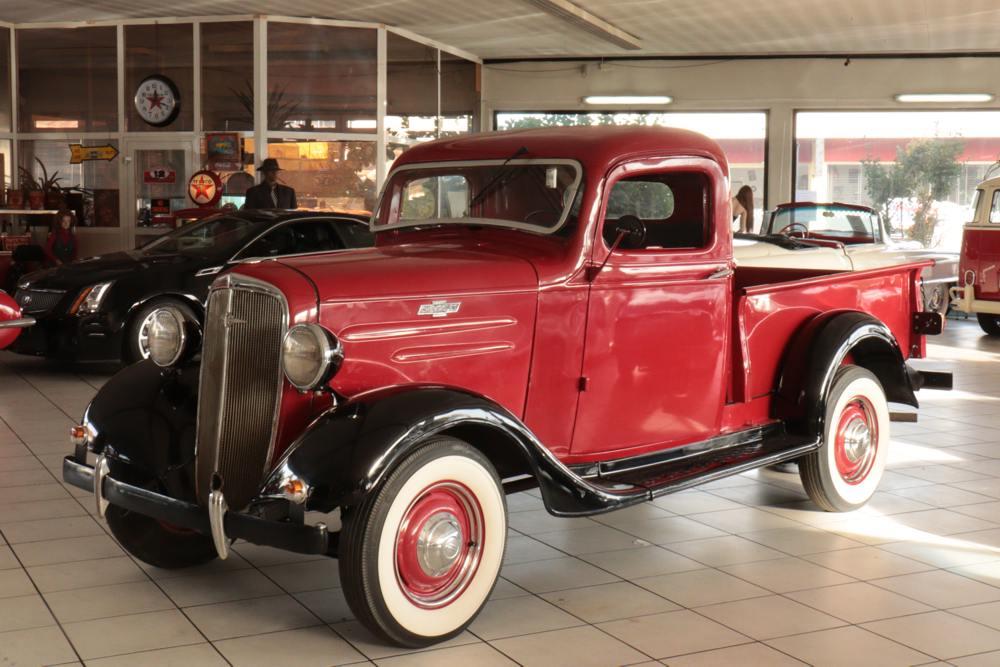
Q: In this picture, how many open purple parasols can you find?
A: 0